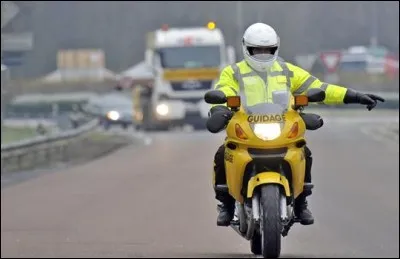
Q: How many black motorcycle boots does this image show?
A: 2